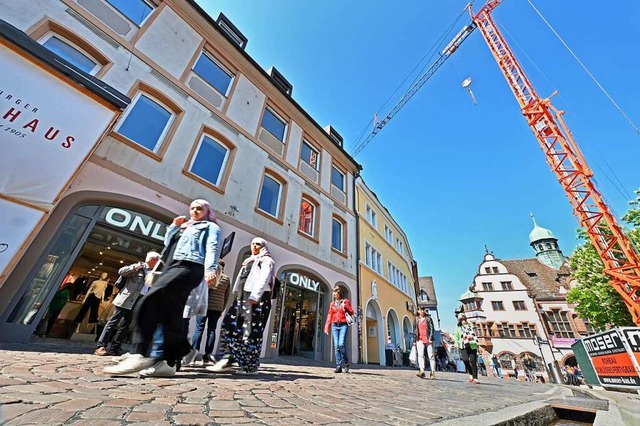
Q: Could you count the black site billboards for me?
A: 2